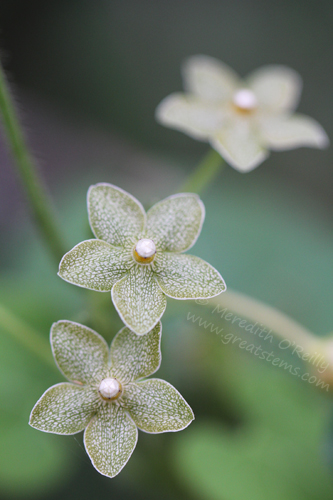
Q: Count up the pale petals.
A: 15